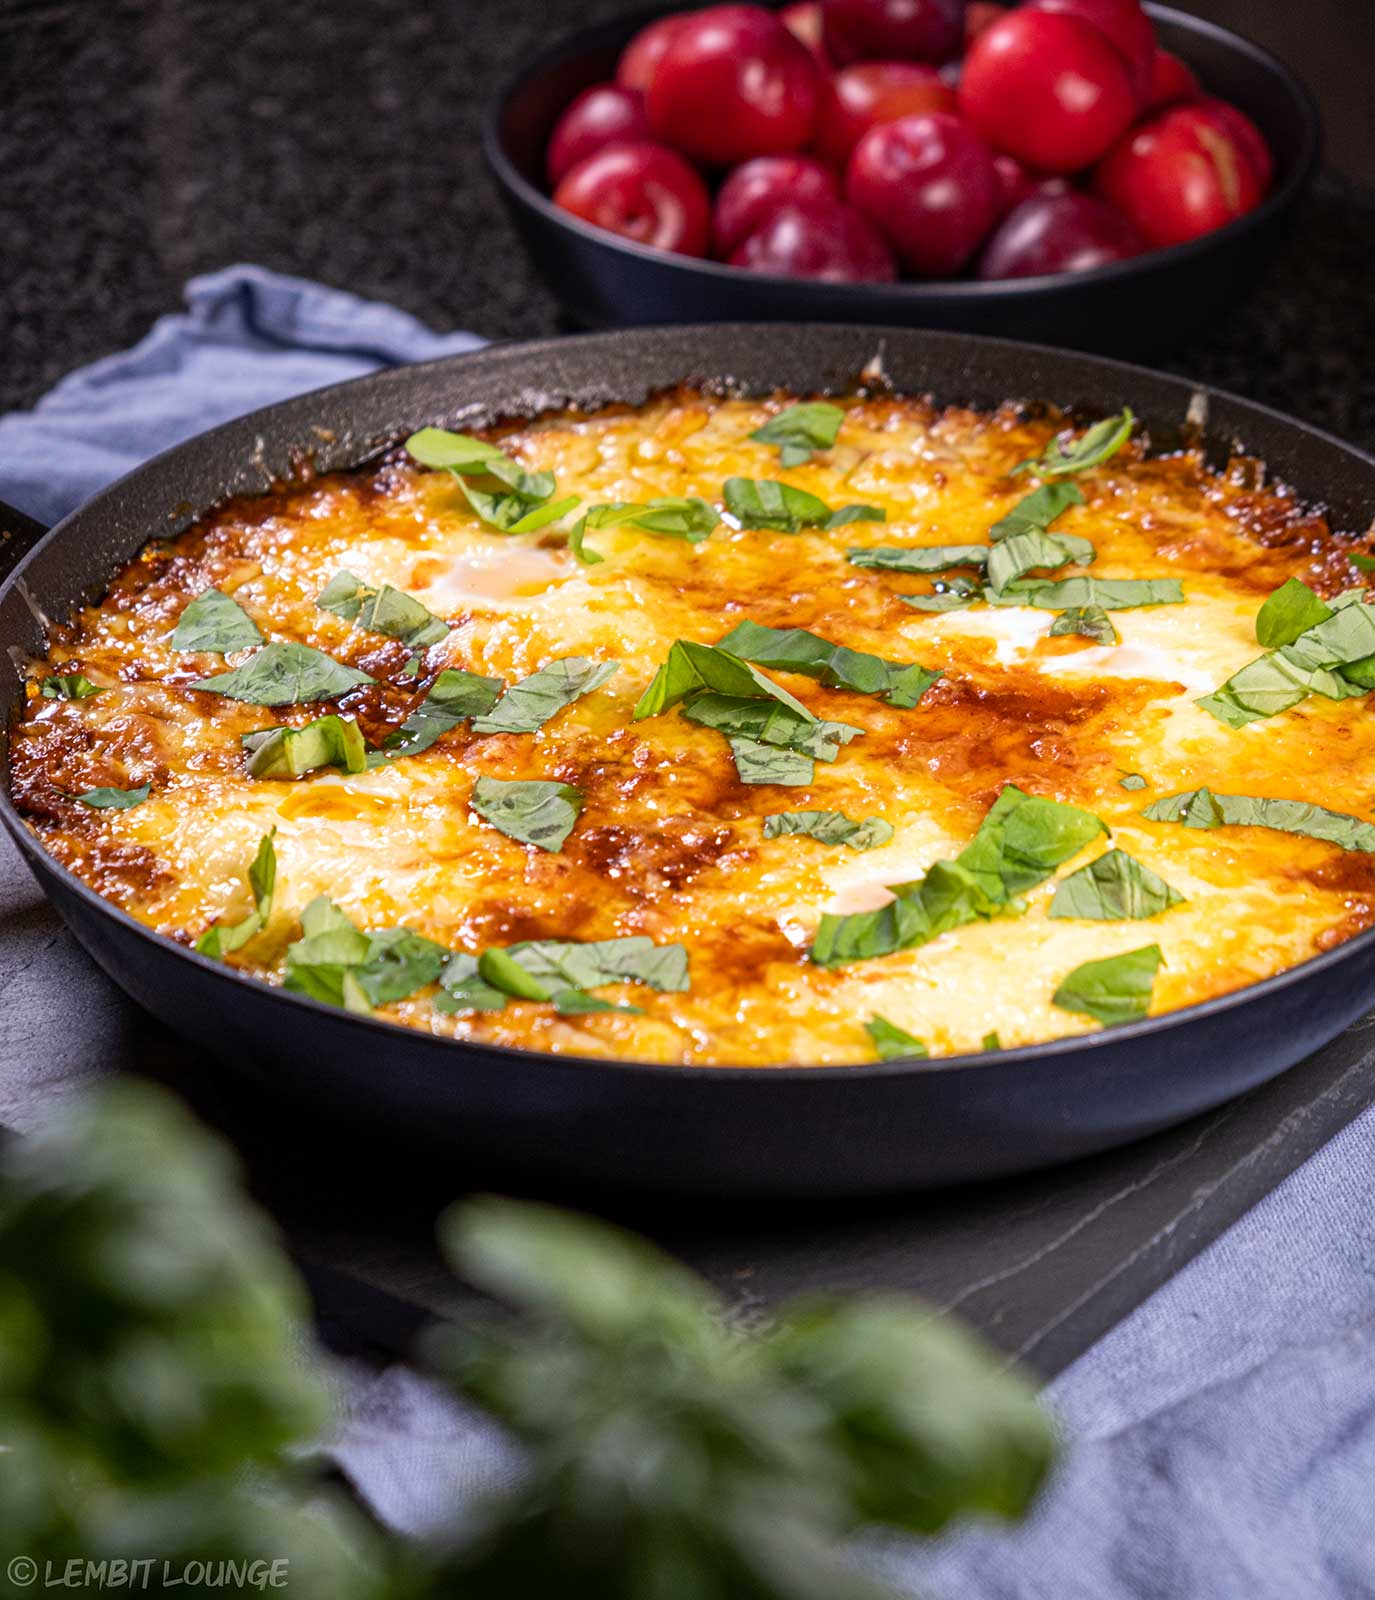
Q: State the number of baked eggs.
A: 4